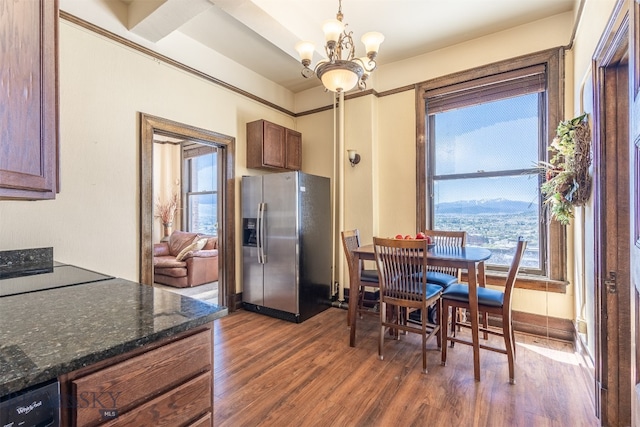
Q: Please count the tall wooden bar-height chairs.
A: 4